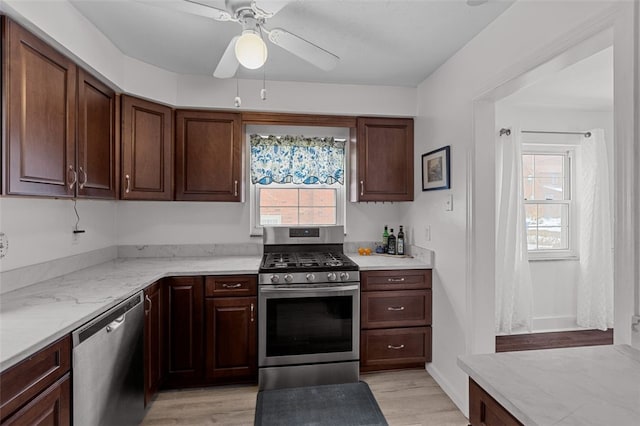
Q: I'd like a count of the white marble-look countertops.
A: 3